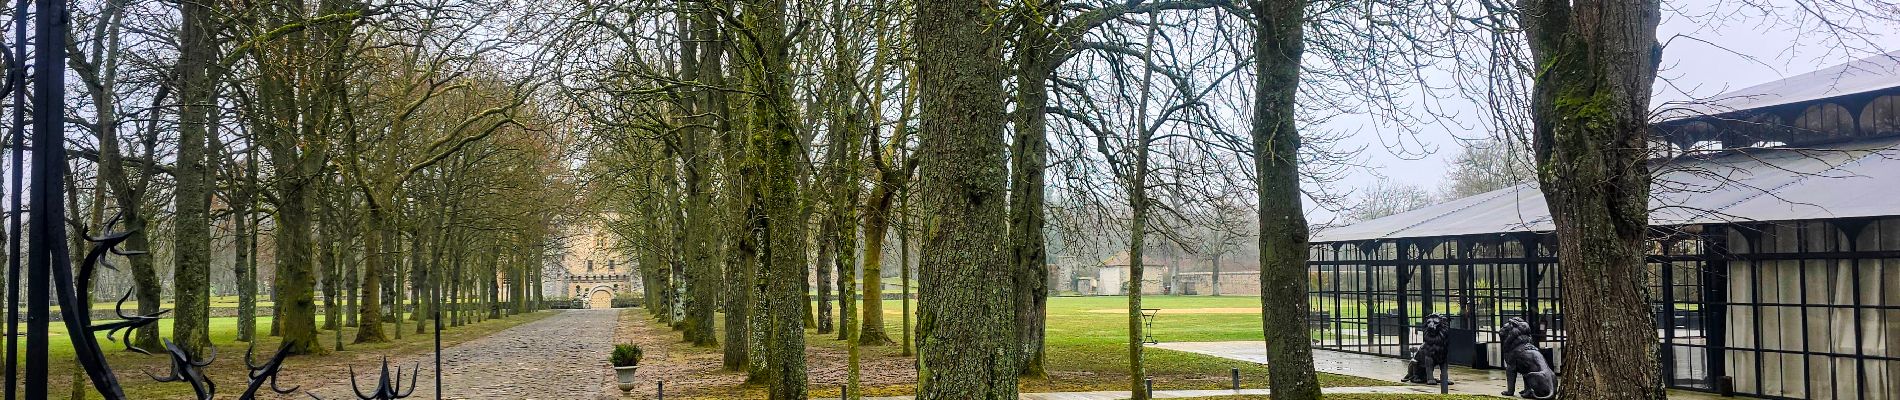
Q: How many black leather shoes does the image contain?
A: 0